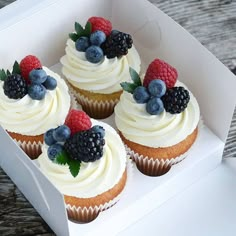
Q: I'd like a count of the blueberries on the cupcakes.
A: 14